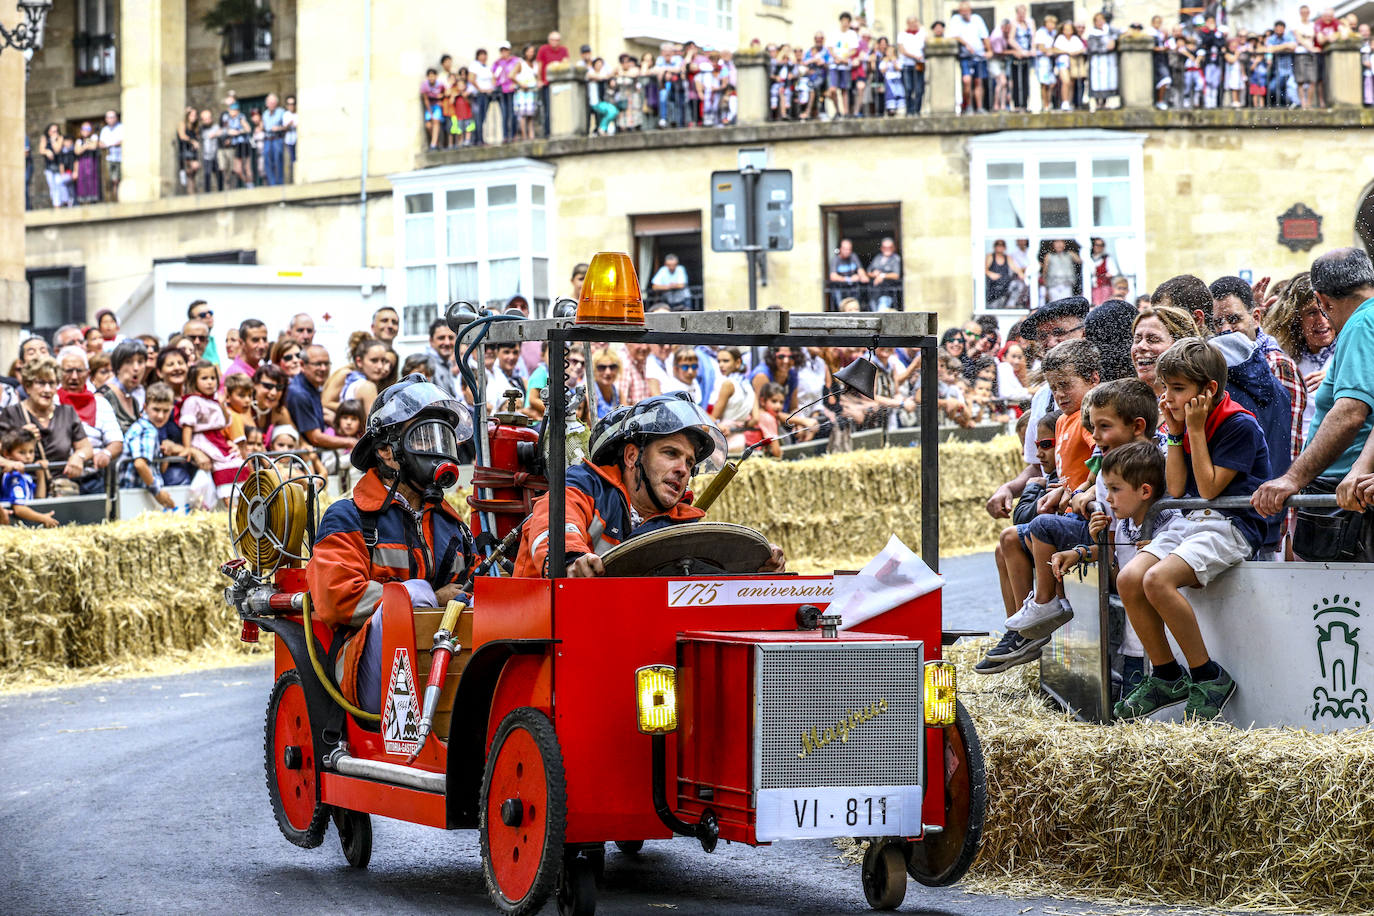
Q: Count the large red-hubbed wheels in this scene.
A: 2